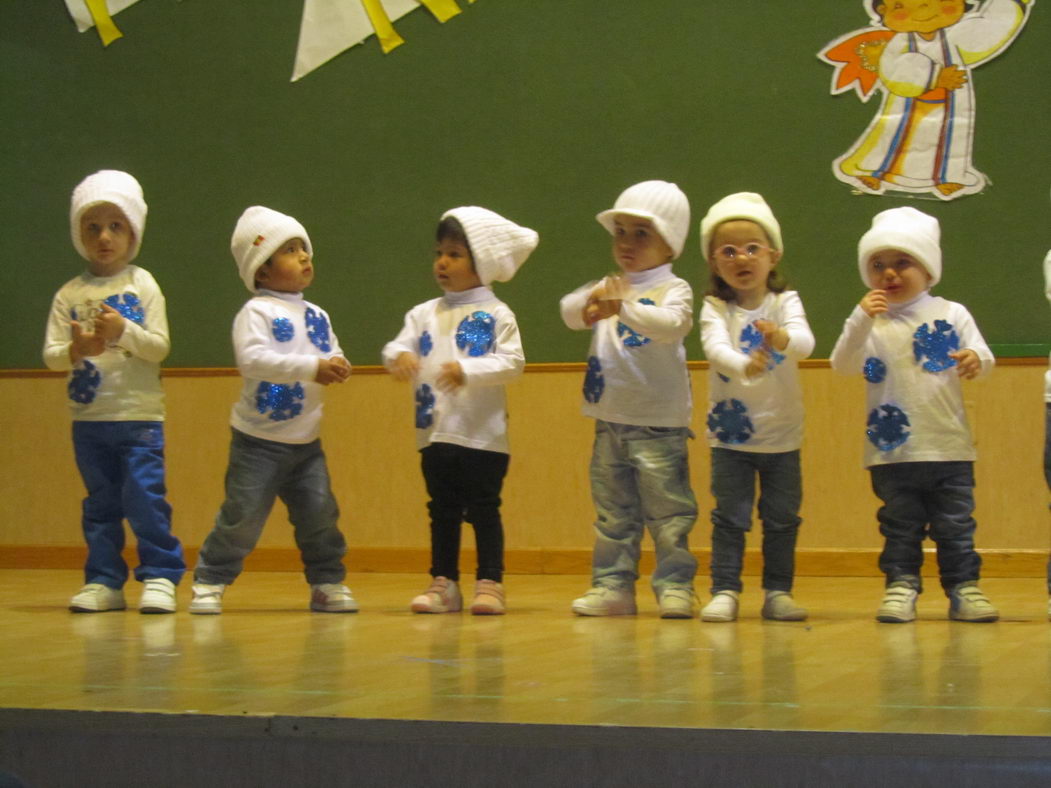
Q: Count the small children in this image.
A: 6